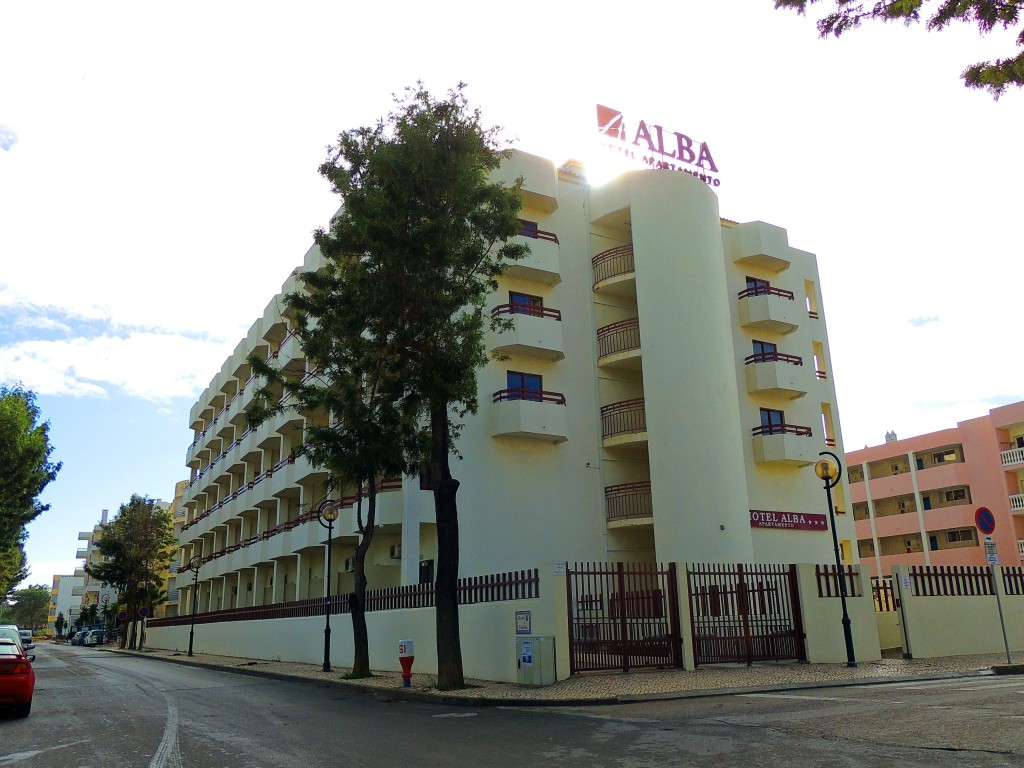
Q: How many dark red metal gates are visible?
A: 2